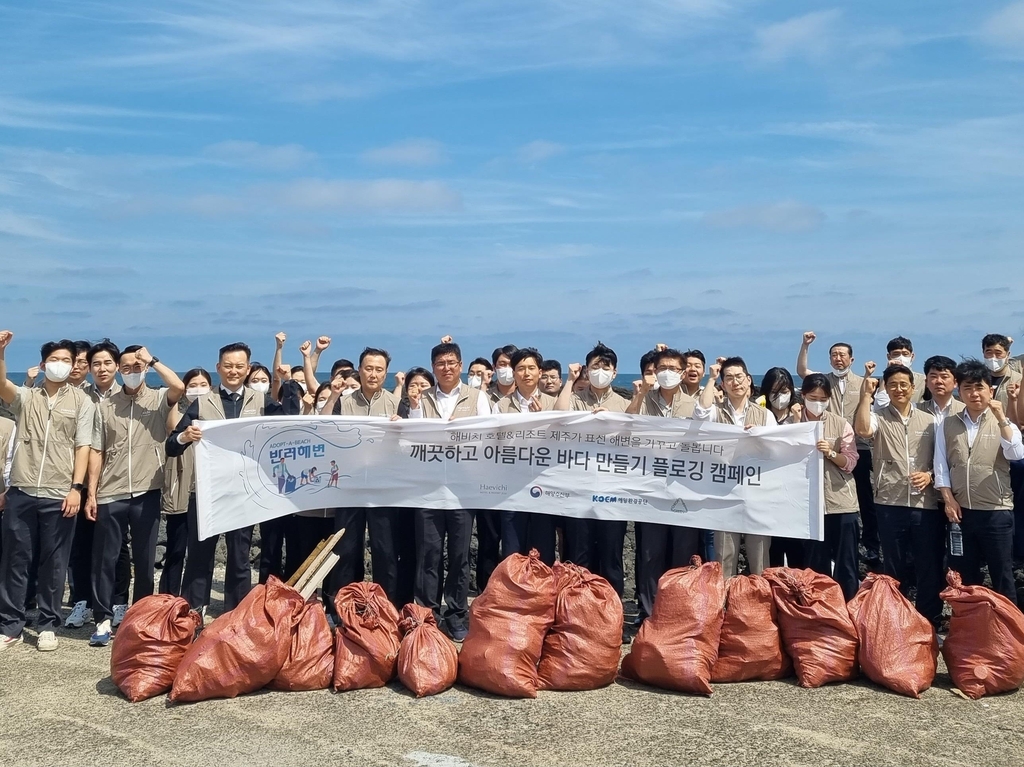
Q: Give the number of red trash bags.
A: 12